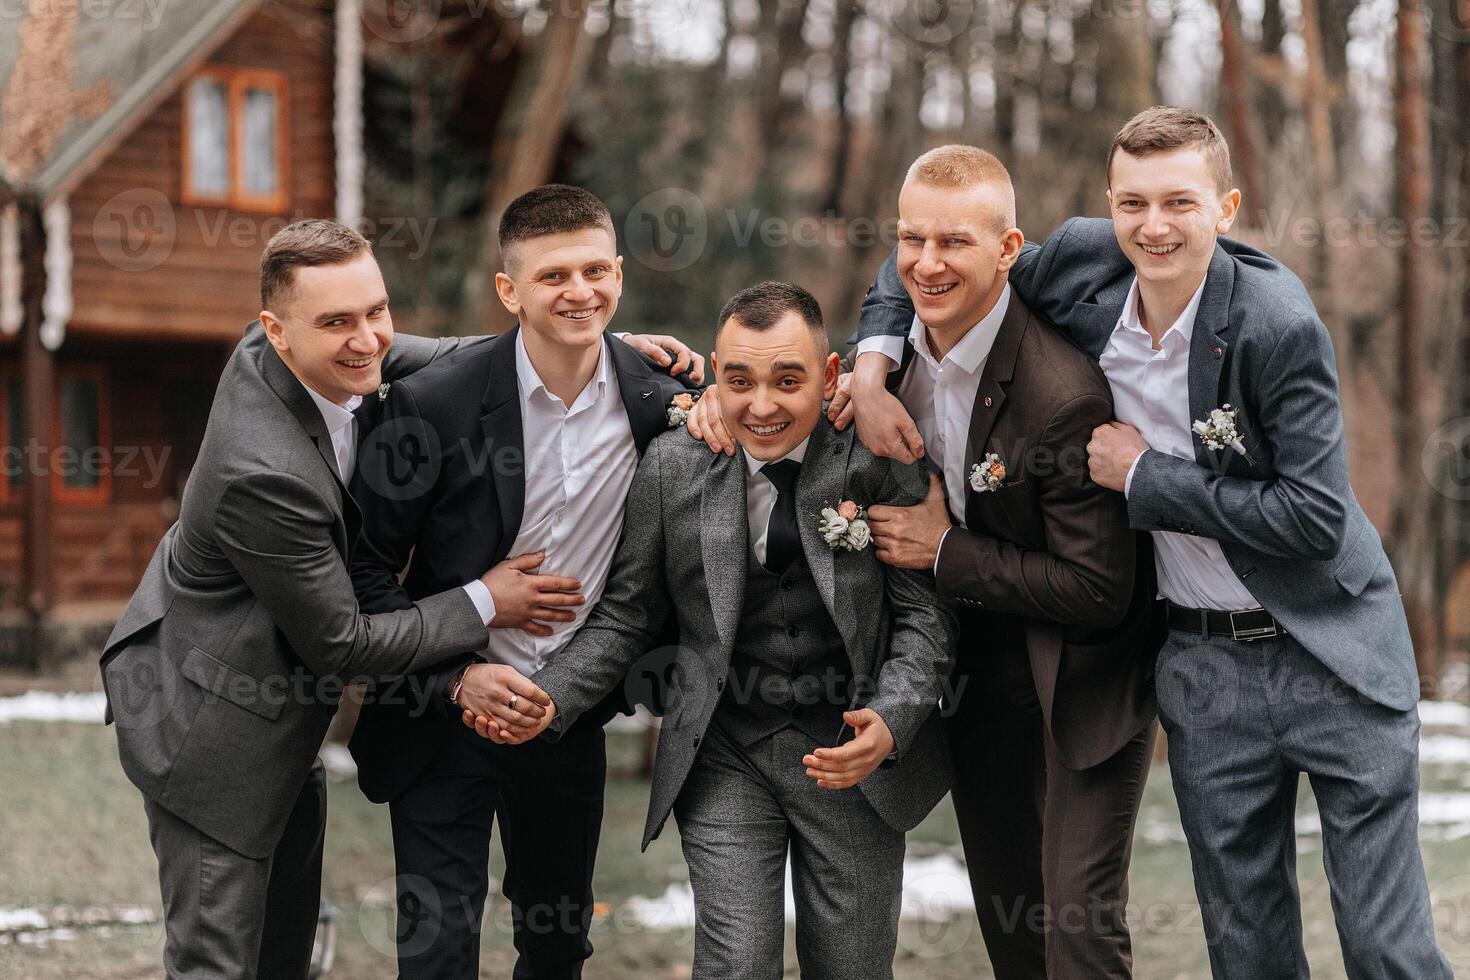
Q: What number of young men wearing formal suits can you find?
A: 5